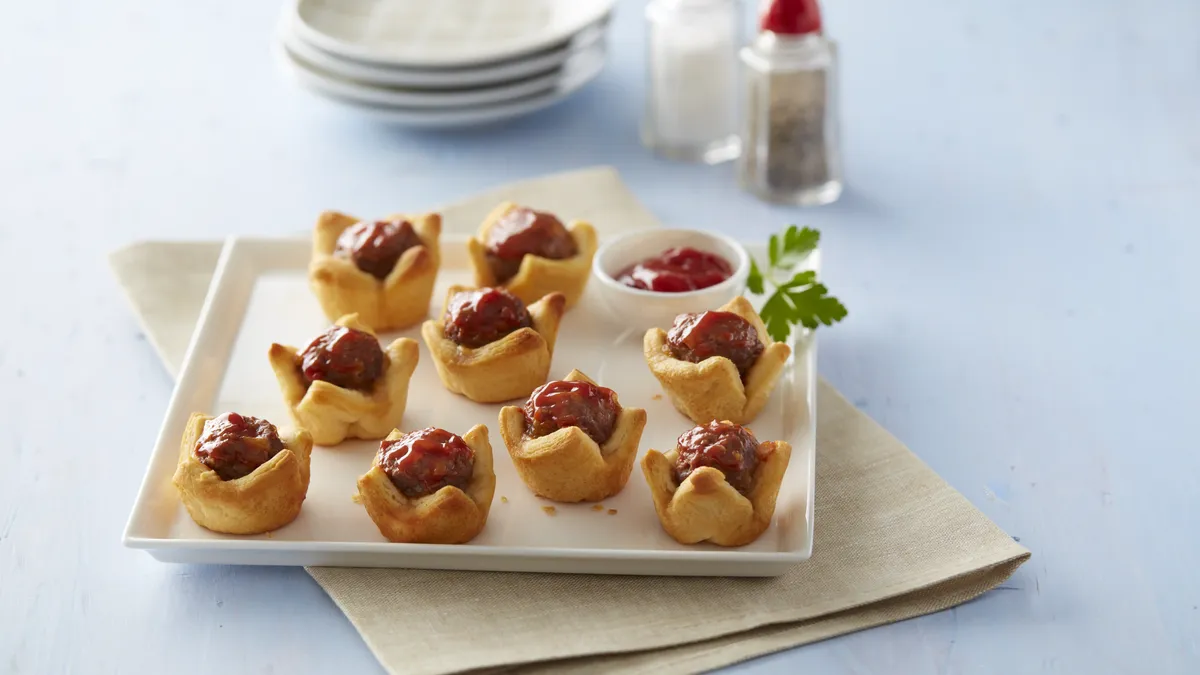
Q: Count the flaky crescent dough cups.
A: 9